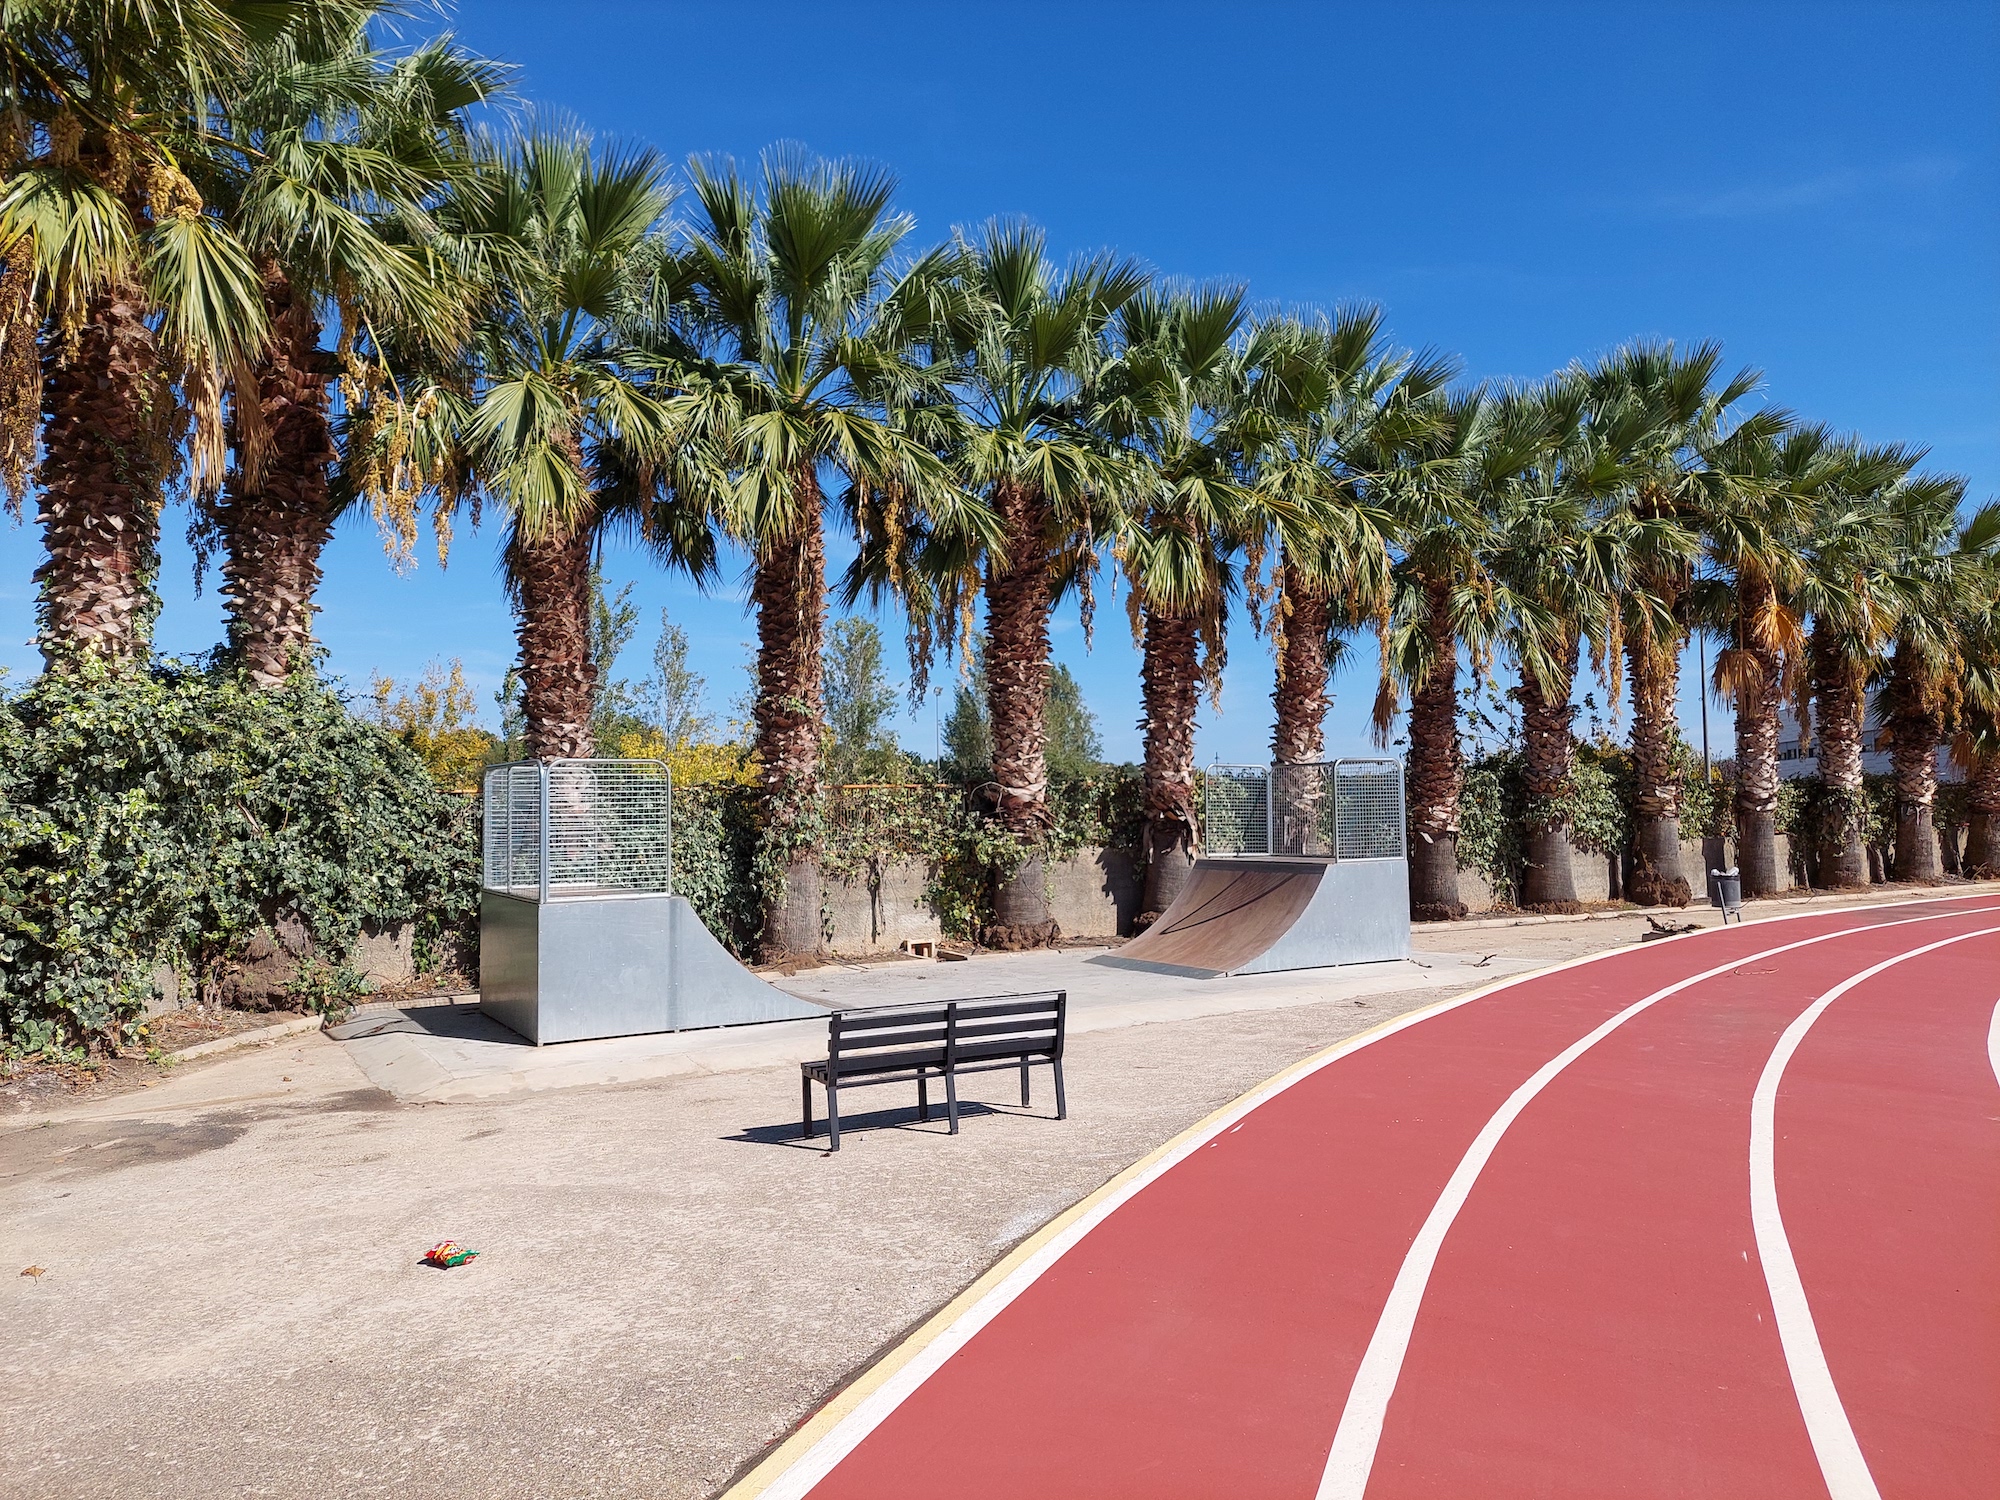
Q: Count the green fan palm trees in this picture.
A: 14